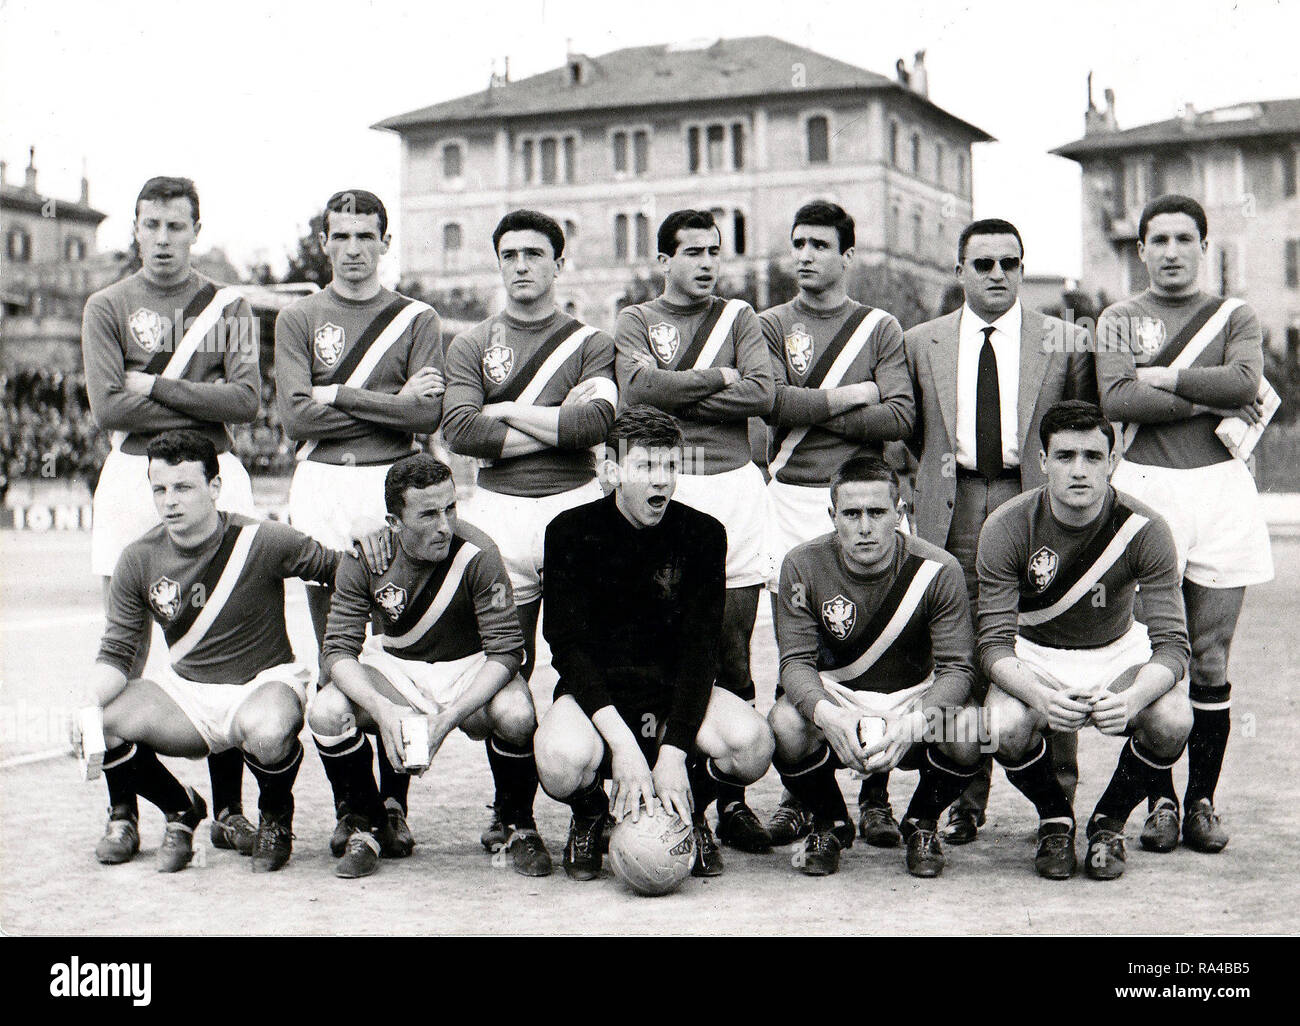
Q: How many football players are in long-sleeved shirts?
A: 11